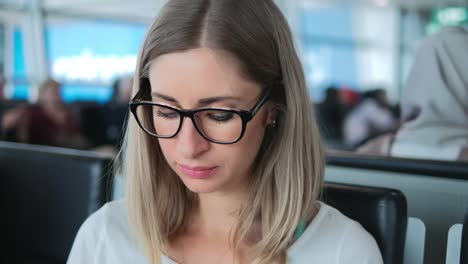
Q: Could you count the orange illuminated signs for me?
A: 0